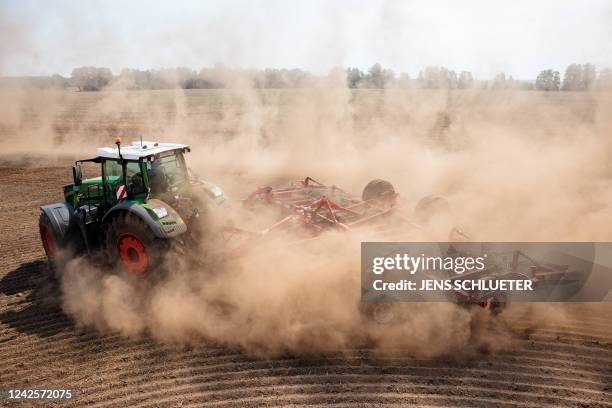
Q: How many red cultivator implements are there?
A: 1